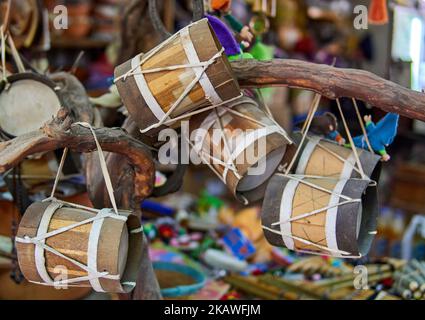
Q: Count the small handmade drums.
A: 6